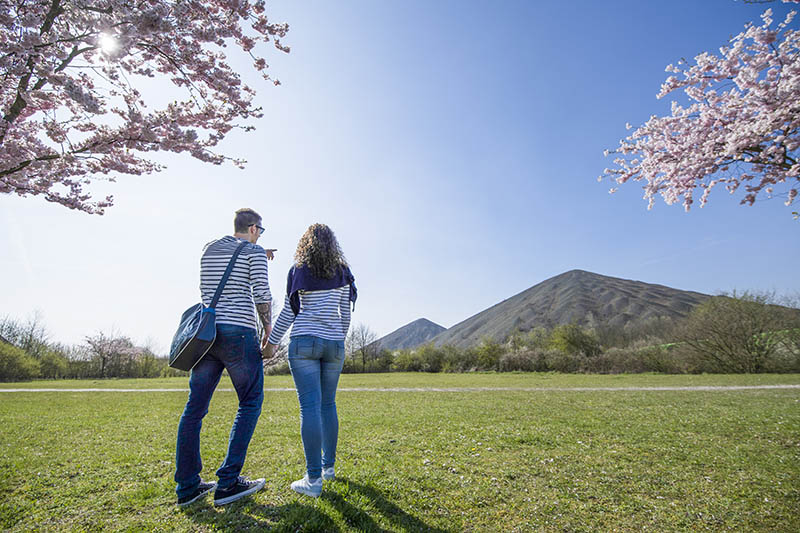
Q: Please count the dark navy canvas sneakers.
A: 2